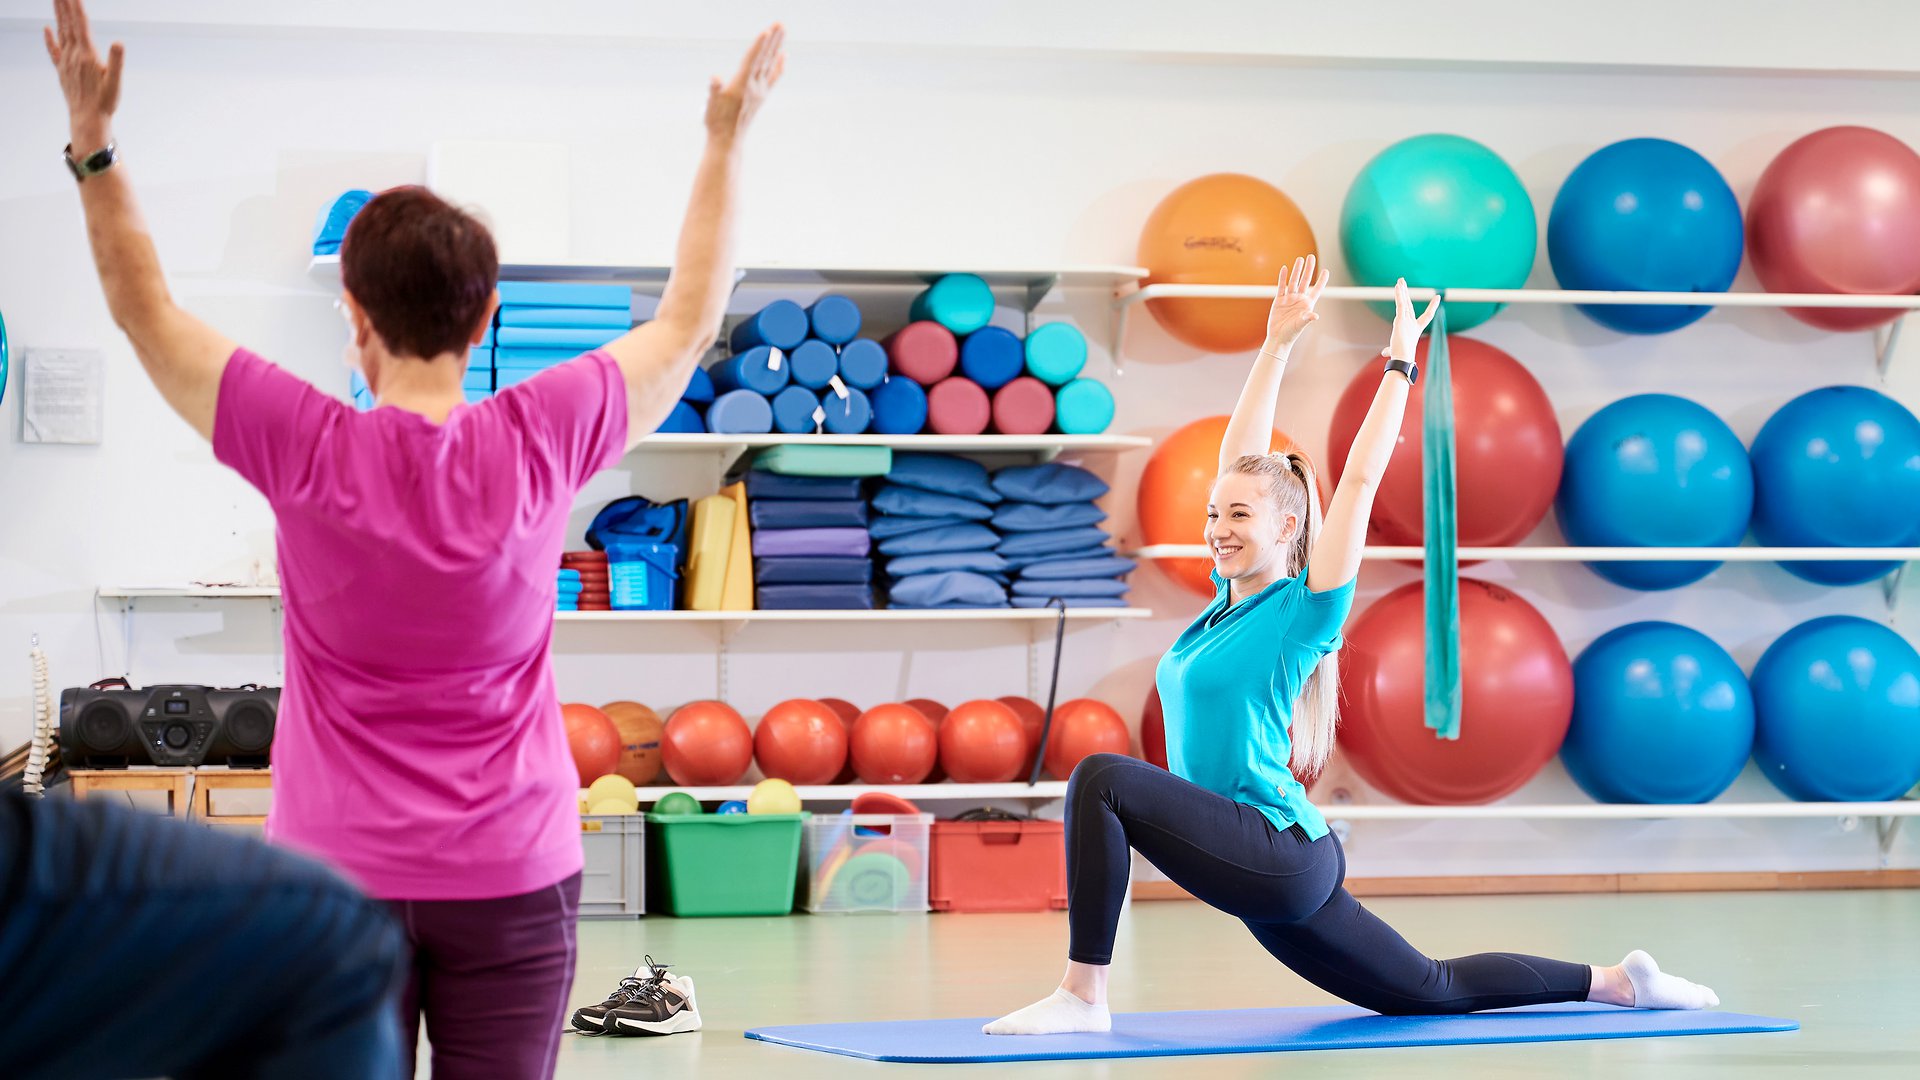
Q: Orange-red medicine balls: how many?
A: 9